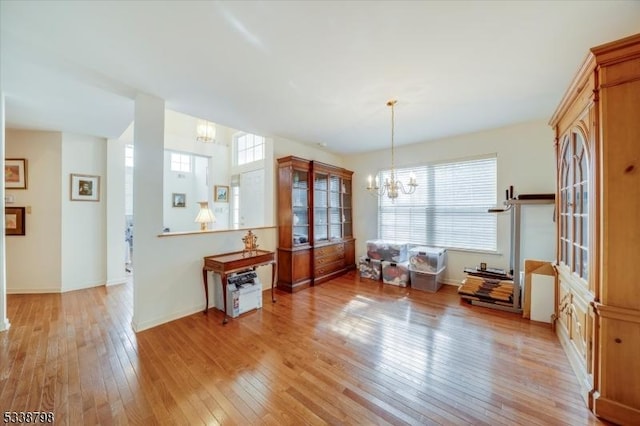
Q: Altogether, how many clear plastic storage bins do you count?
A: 5